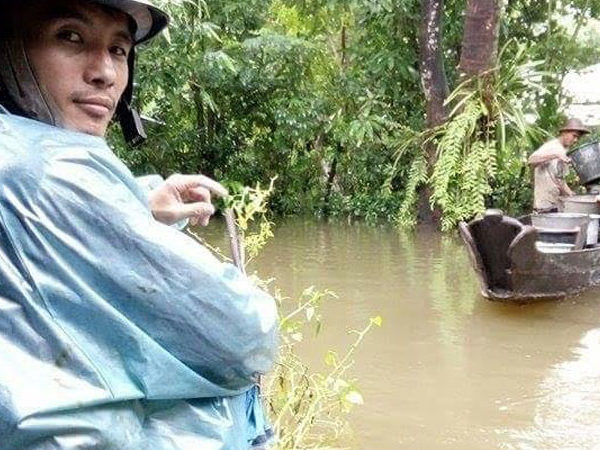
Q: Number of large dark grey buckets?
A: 1